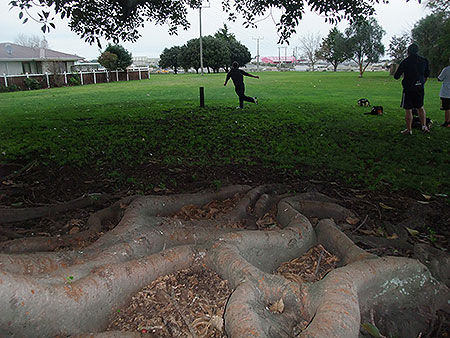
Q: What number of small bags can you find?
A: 2